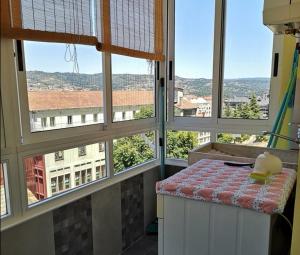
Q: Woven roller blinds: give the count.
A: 2